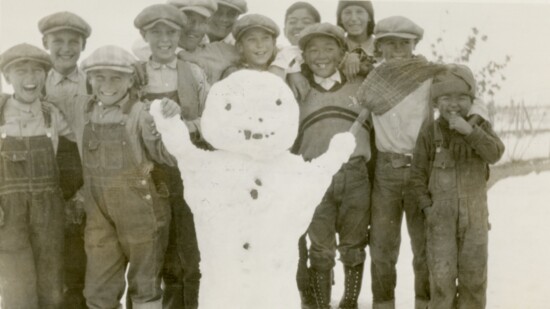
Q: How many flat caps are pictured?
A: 9